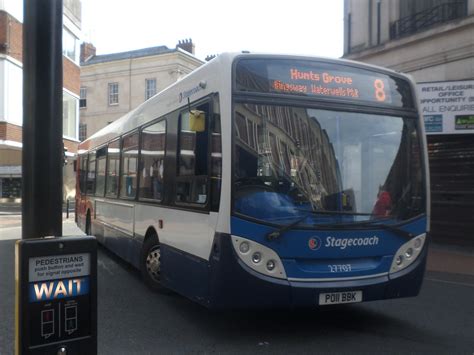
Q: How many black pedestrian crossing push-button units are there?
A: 1